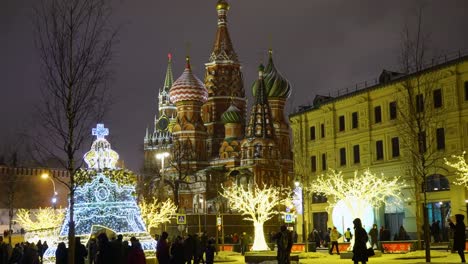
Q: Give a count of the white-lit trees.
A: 5